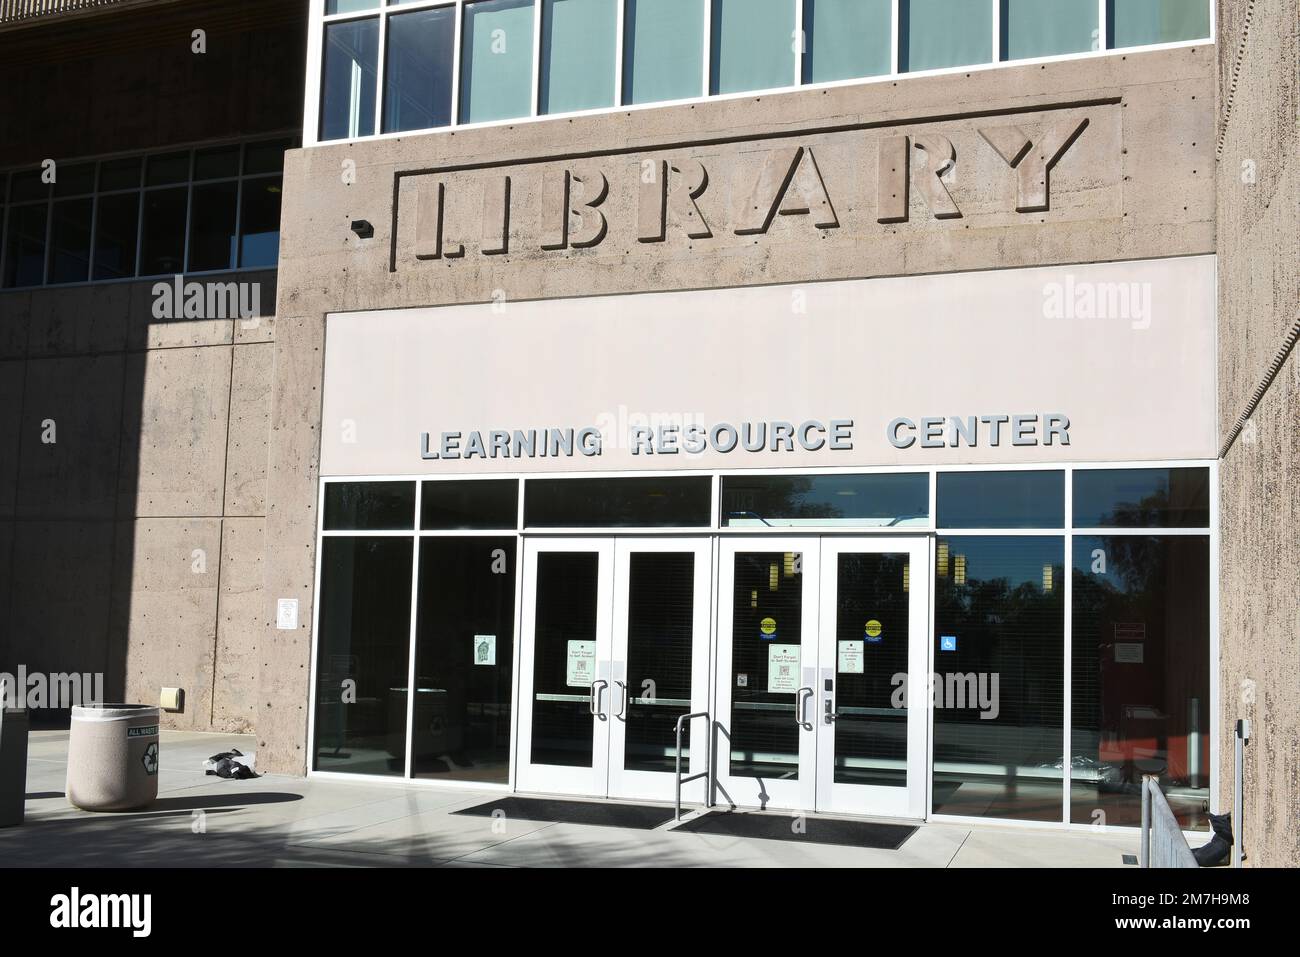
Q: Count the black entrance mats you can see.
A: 2